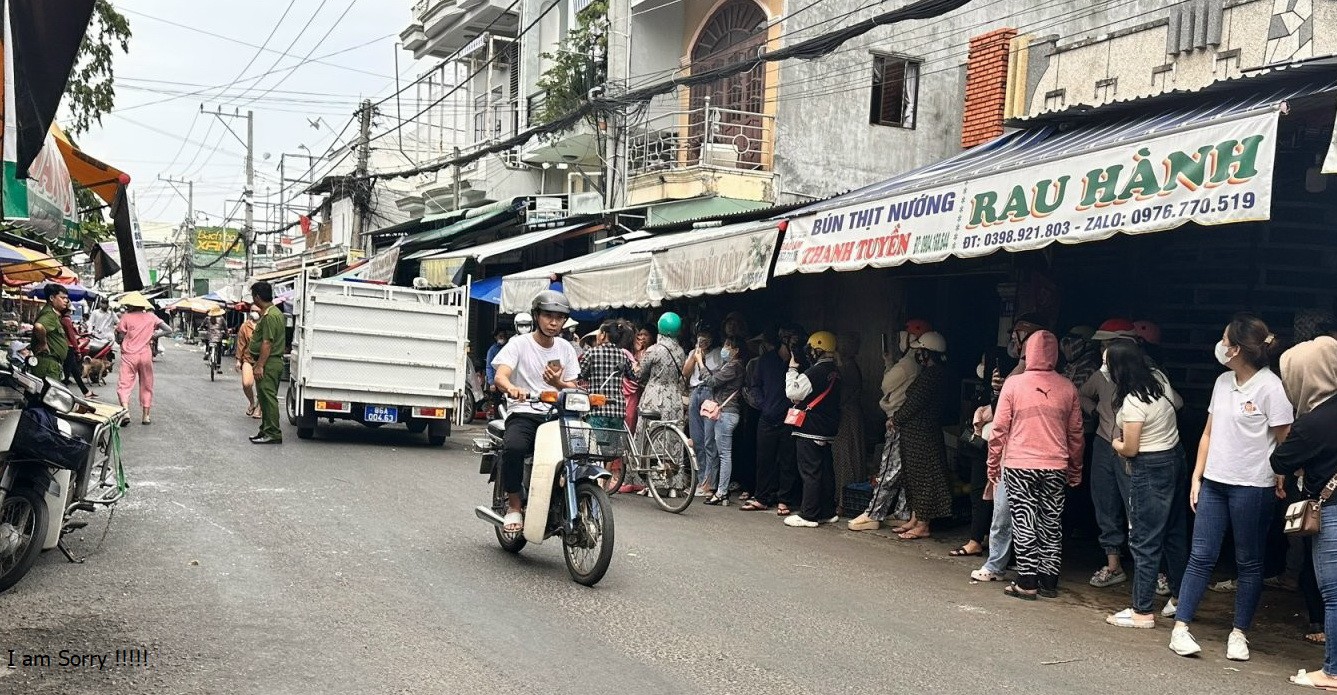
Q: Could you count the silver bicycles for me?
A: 1